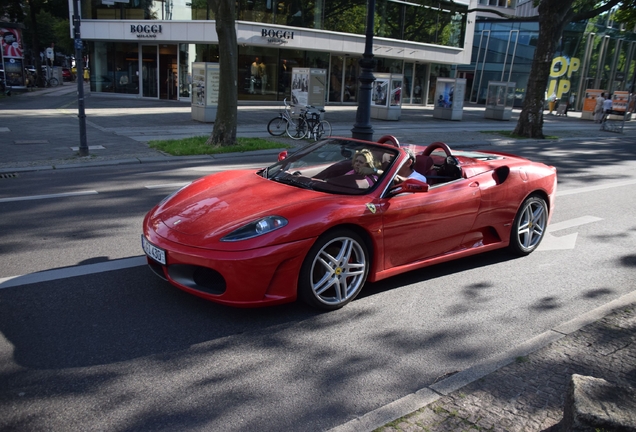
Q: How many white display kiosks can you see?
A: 5